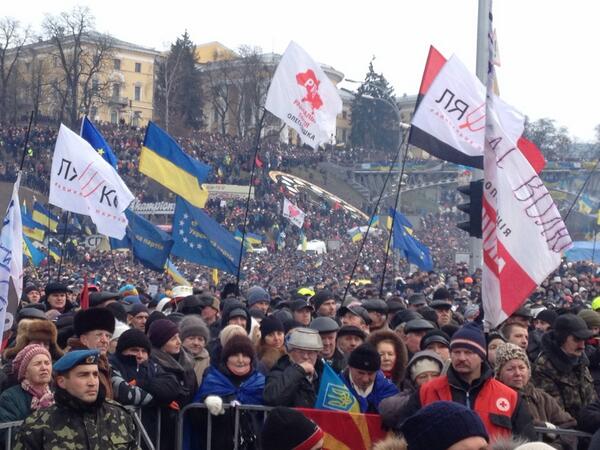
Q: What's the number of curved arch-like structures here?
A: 1